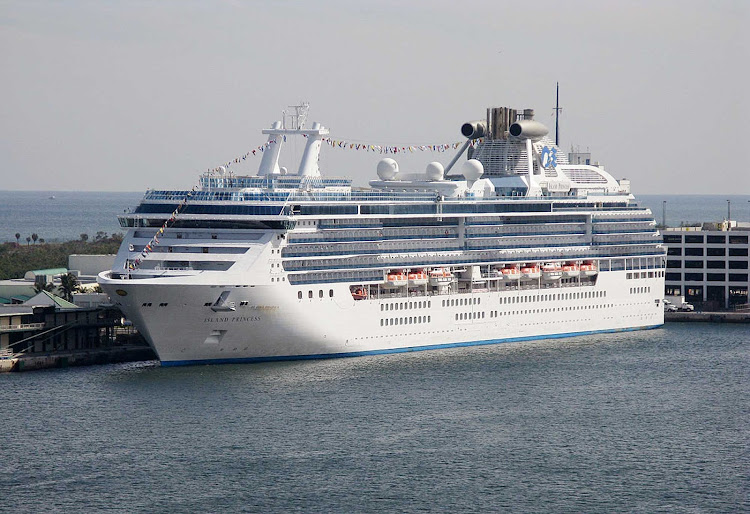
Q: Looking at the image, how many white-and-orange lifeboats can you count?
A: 8